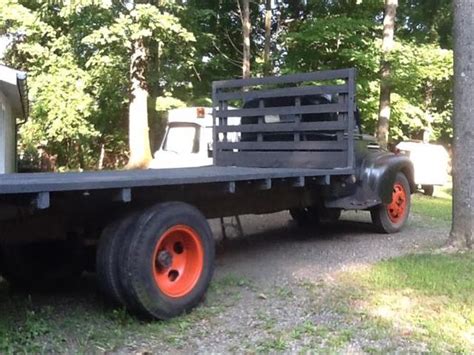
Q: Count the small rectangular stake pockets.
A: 6